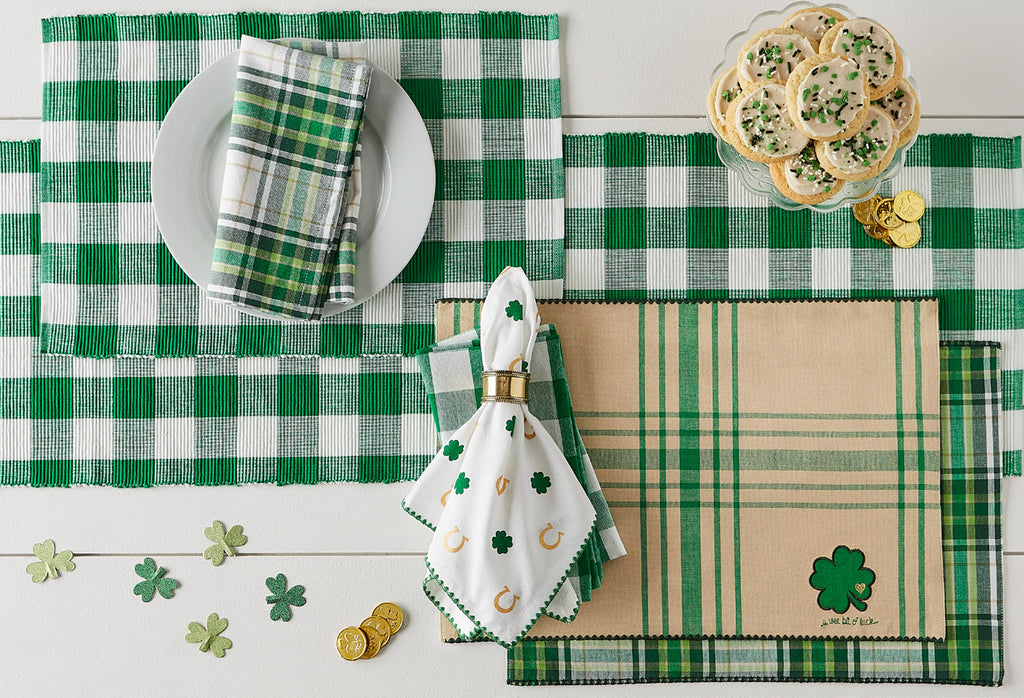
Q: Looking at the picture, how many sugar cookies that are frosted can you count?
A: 9